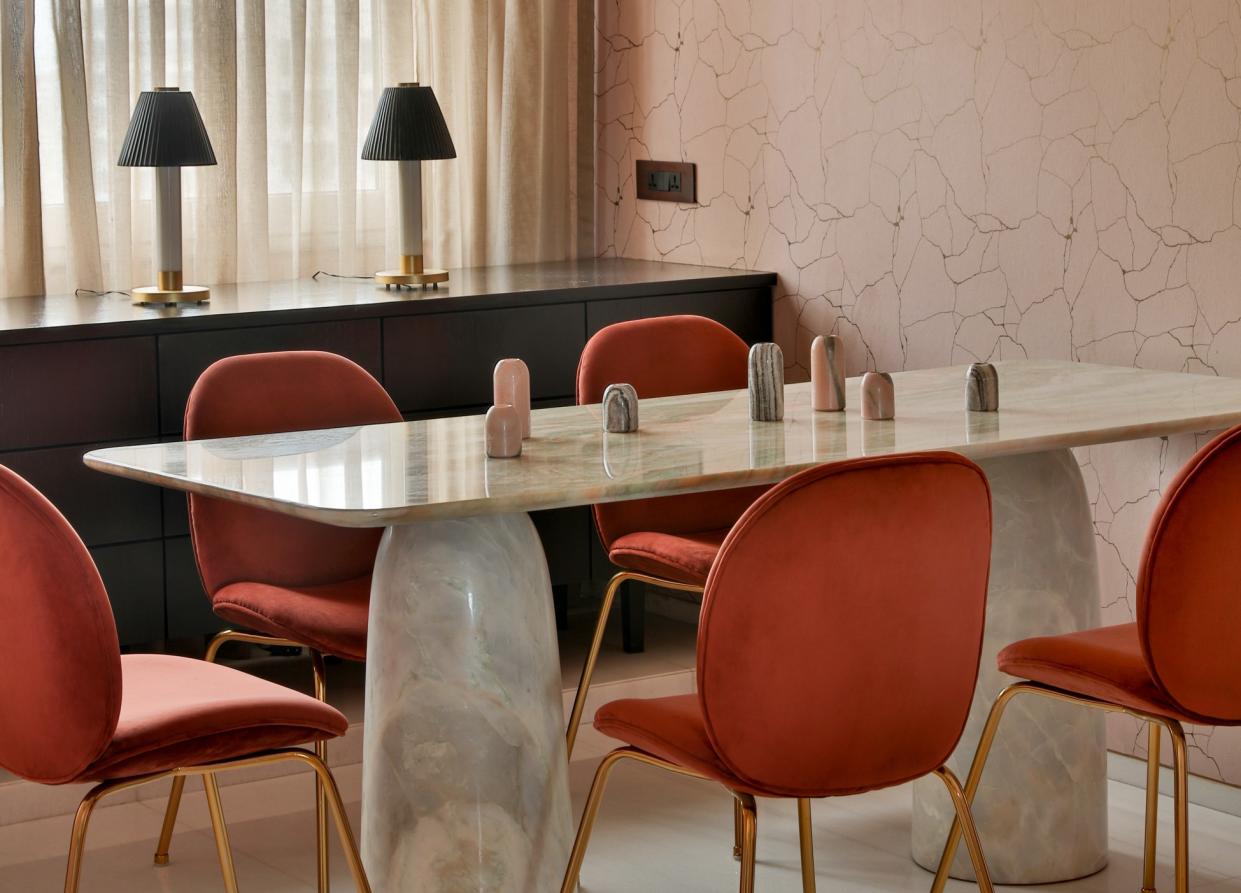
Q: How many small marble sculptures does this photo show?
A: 7